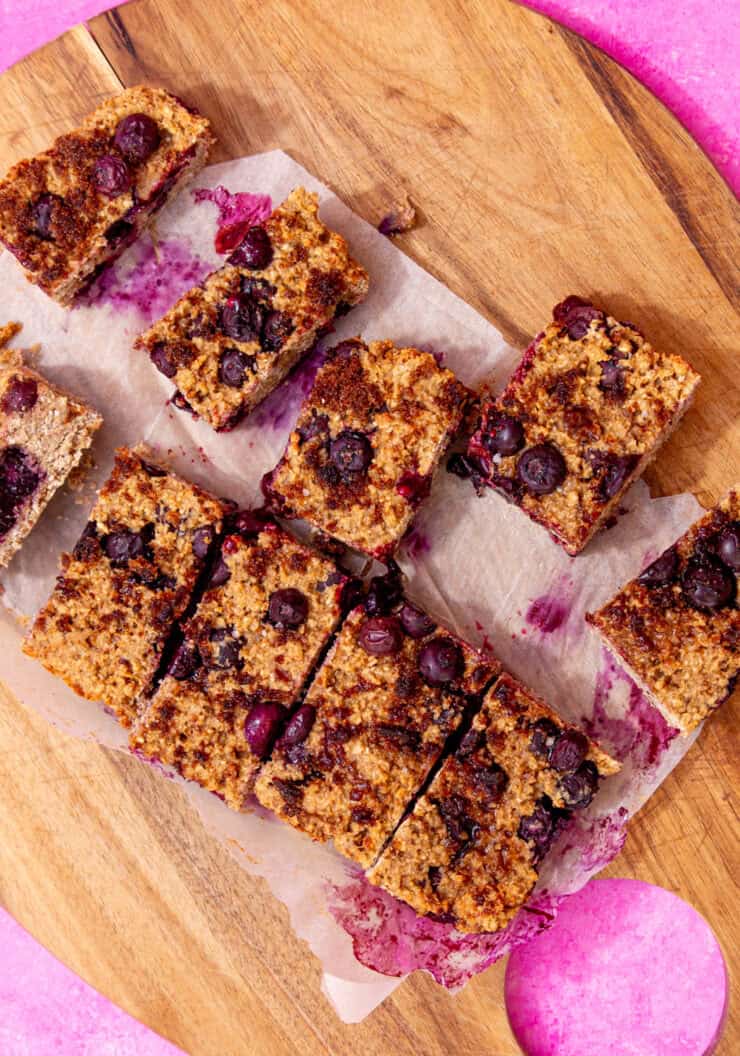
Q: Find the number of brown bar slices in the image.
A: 10